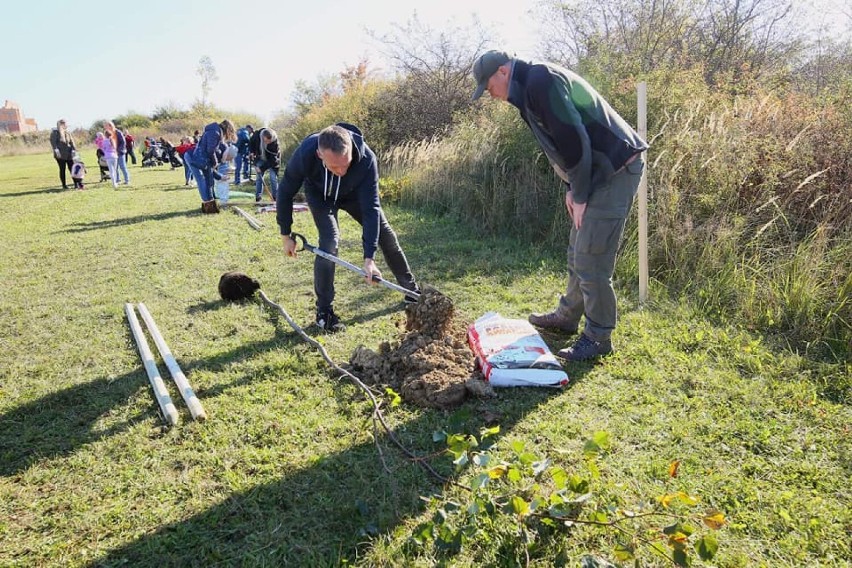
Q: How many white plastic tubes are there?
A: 2